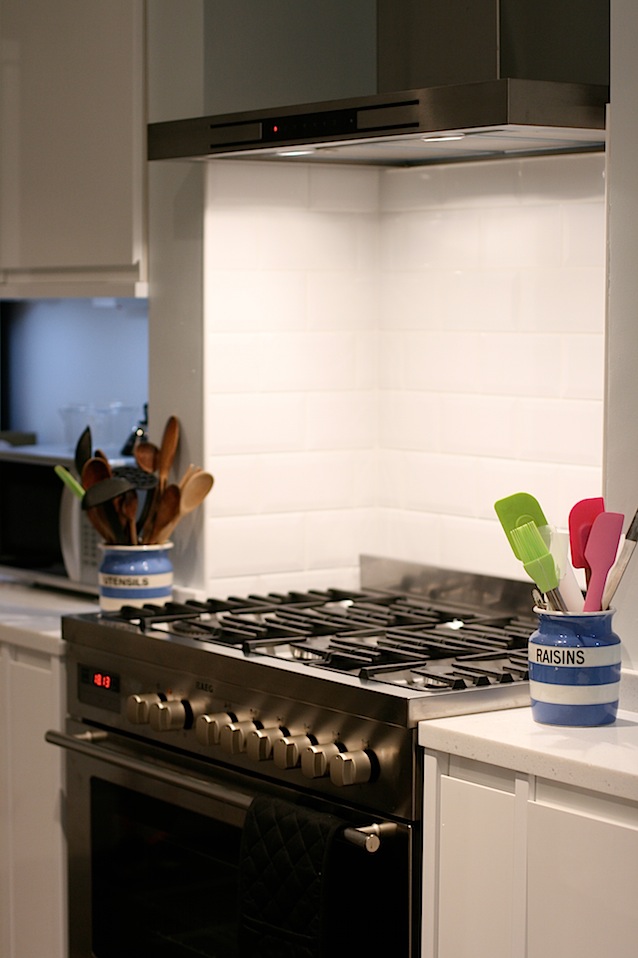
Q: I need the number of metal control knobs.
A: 8